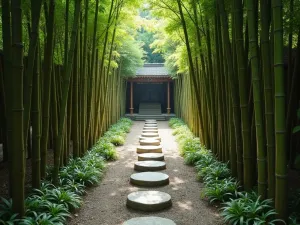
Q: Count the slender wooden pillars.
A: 2